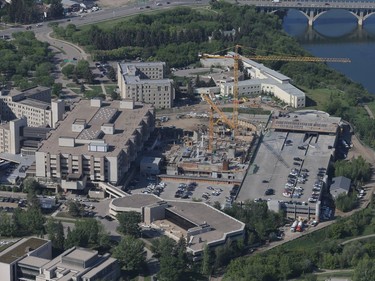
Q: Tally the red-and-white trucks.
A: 1